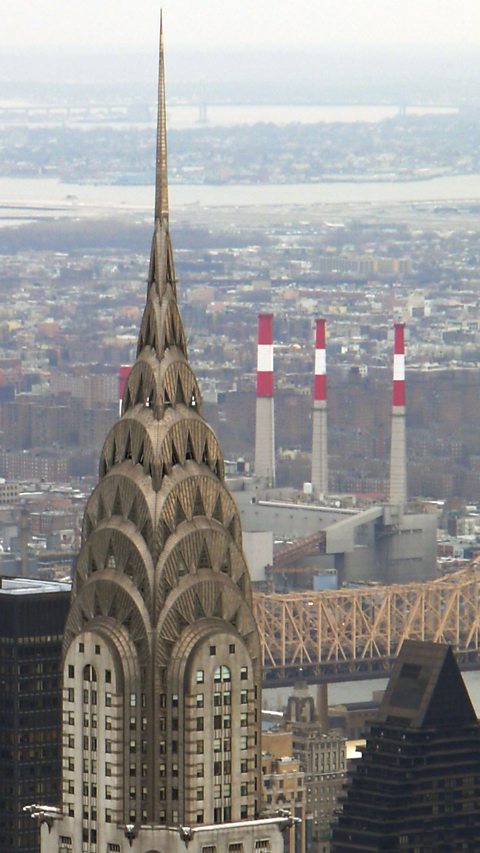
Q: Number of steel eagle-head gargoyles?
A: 6